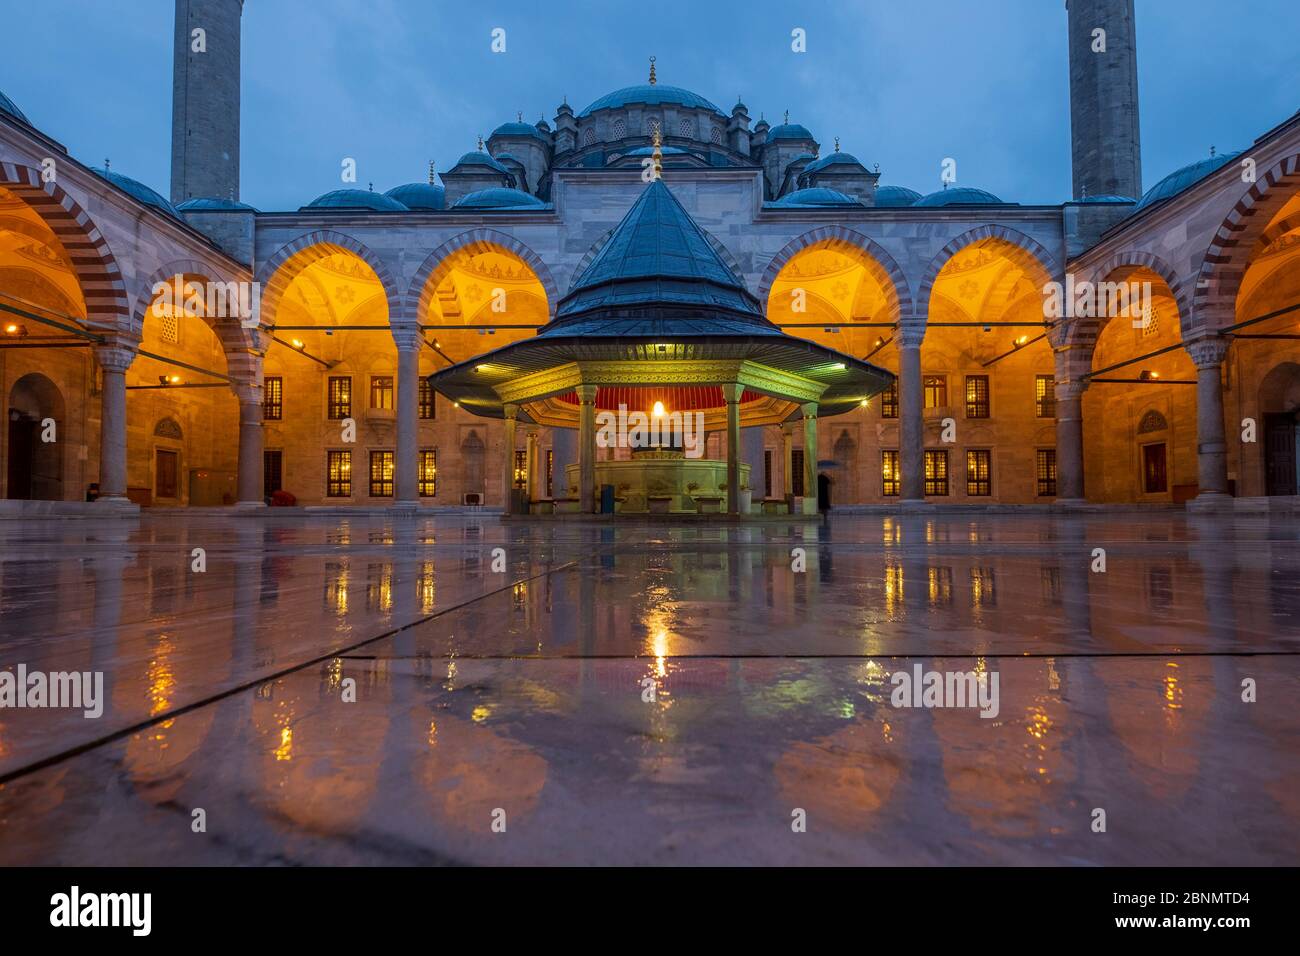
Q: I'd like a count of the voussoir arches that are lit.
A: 8